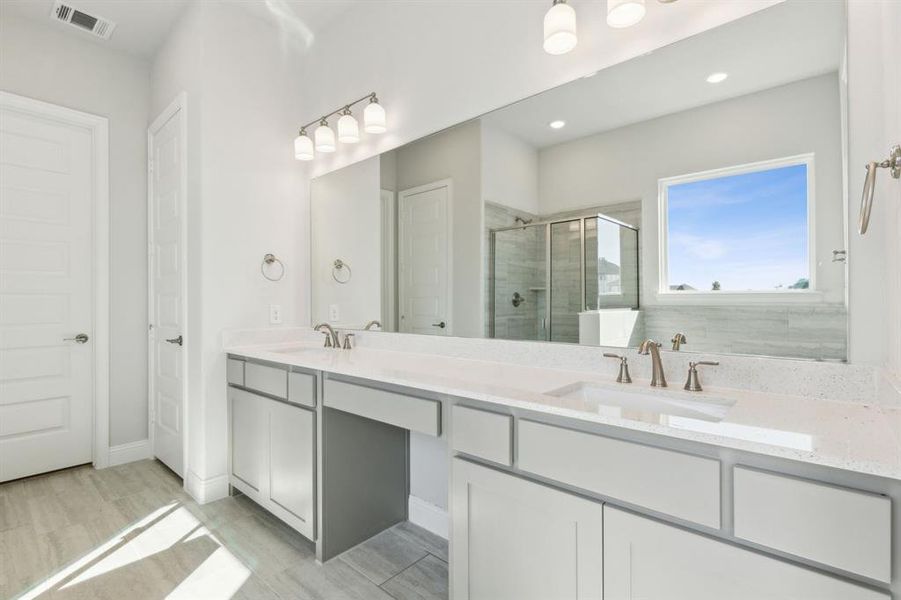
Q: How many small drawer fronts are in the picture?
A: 4